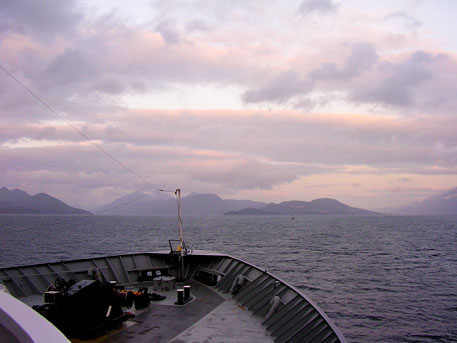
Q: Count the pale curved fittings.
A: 3